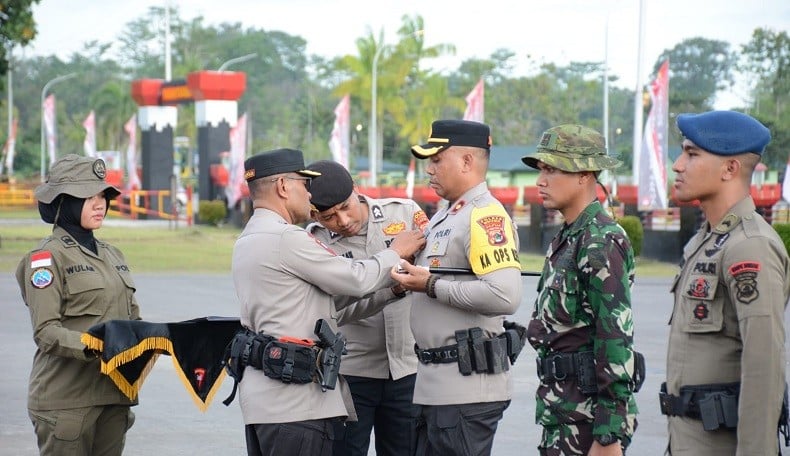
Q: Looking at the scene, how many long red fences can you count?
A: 1